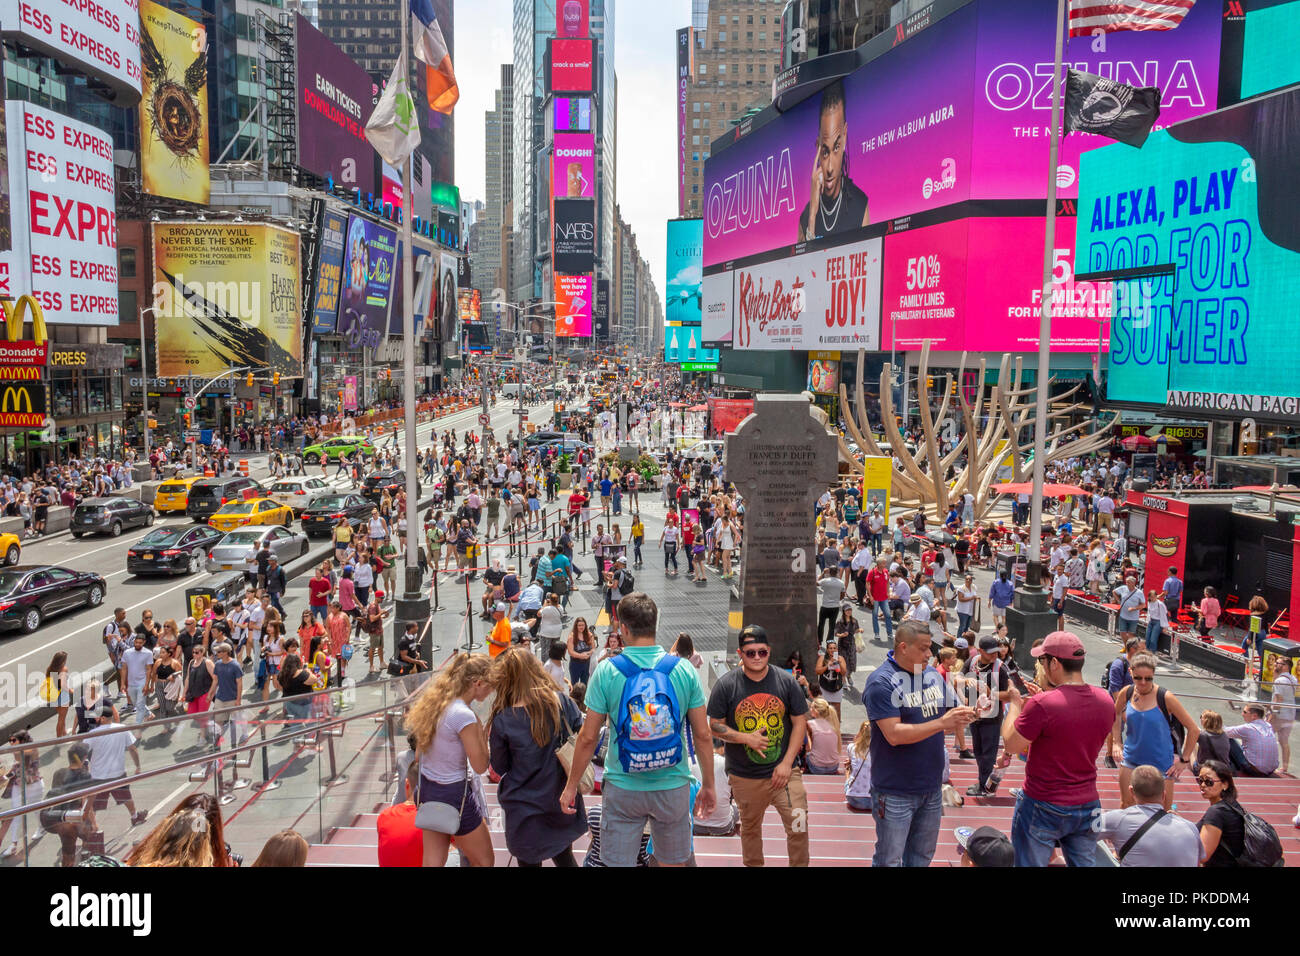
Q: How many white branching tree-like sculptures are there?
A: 1